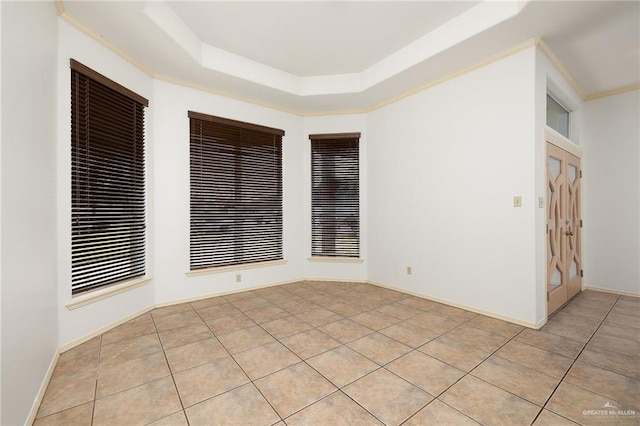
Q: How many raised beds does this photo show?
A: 0